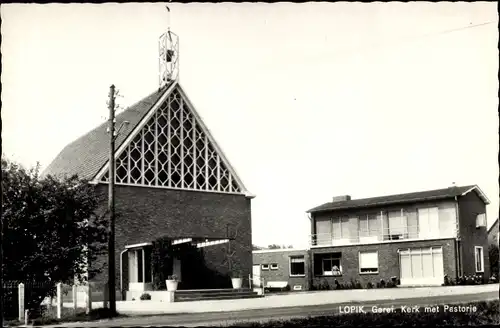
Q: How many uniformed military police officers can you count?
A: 0